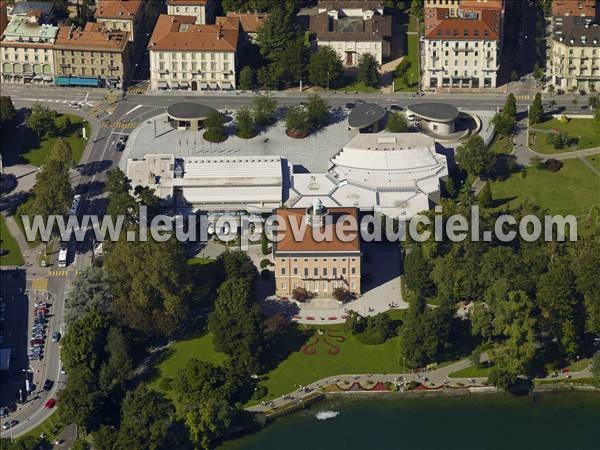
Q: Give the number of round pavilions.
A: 3